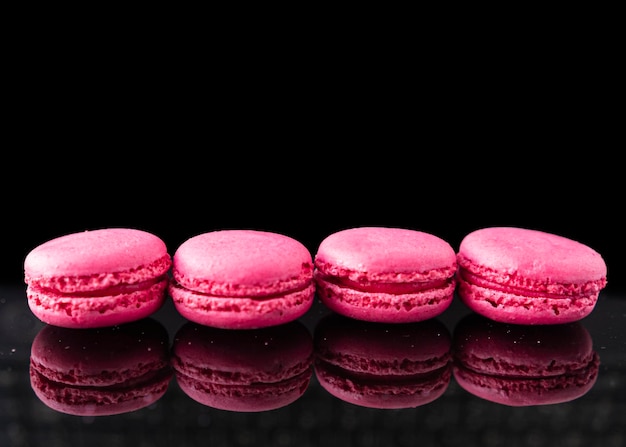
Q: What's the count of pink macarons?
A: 4